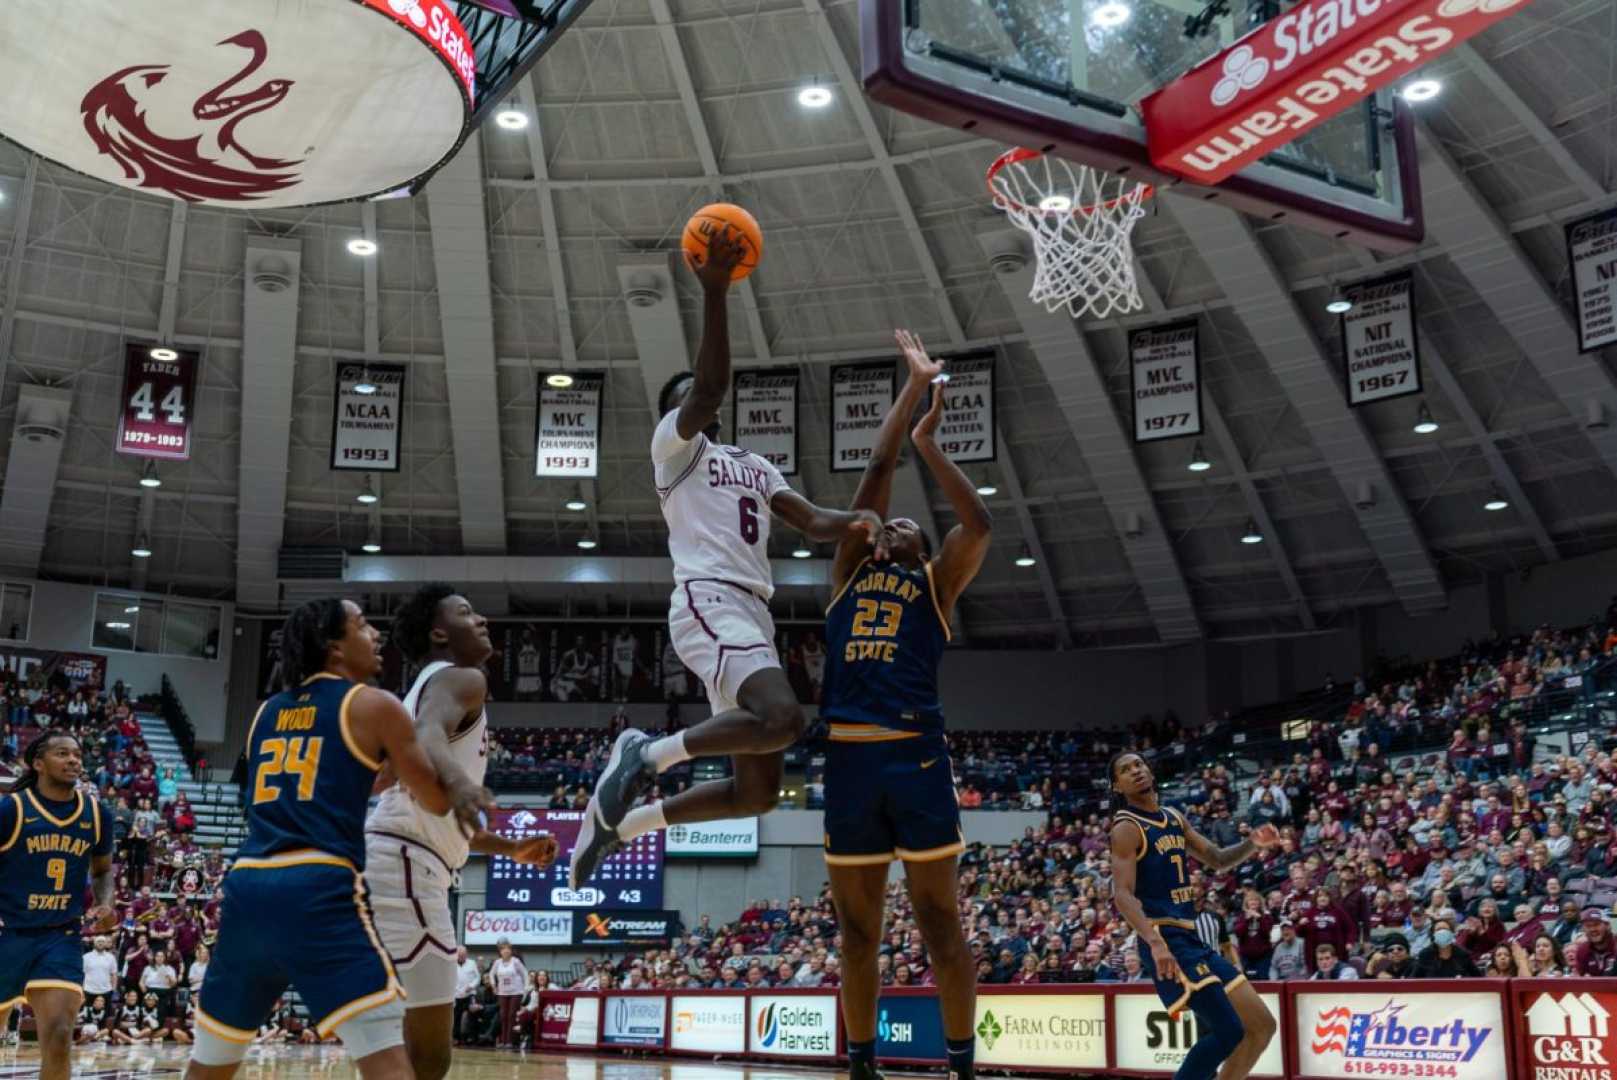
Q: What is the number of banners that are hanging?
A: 9